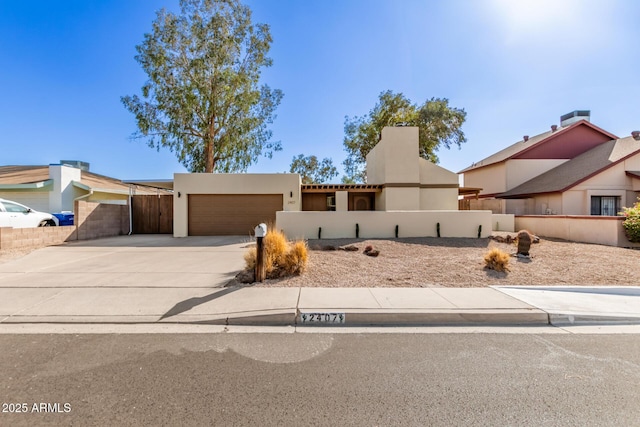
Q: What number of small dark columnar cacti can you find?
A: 5